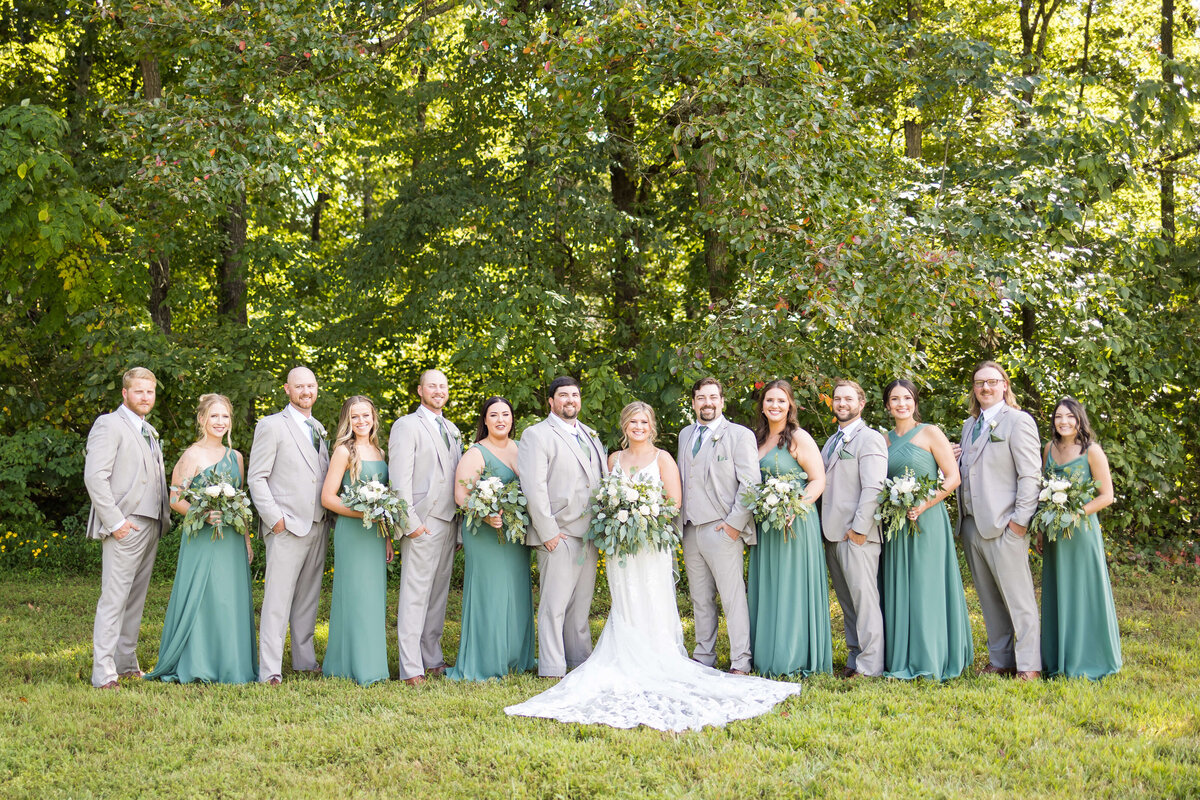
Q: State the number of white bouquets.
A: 7